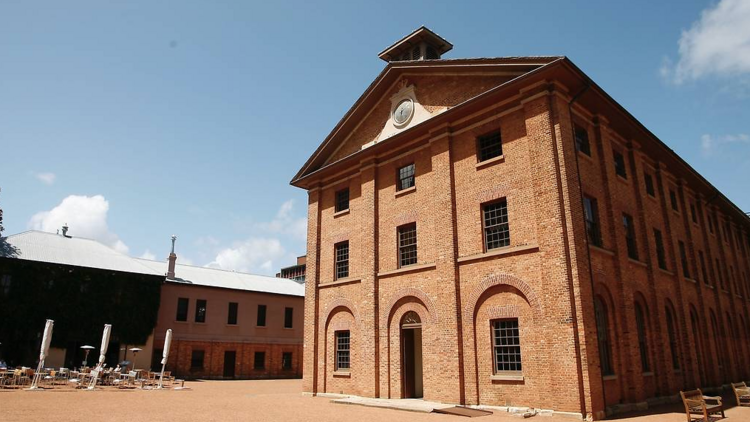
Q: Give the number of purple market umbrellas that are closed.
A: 0